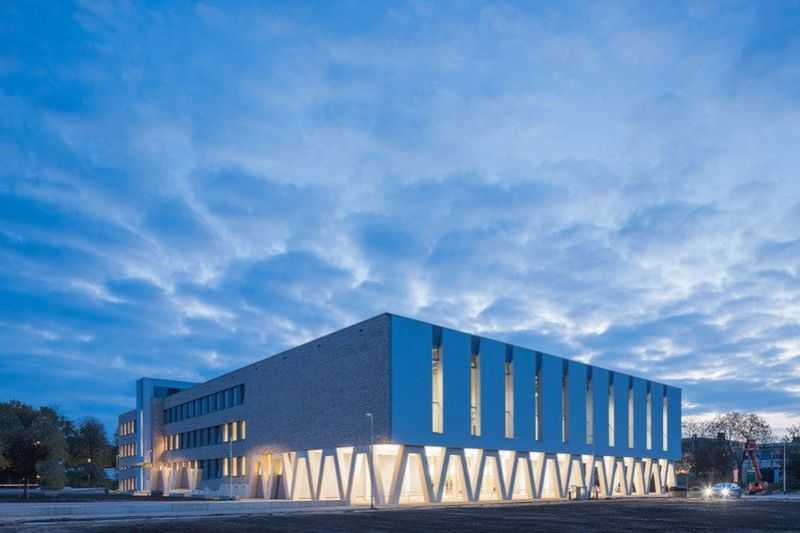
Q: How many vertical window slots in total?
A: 10